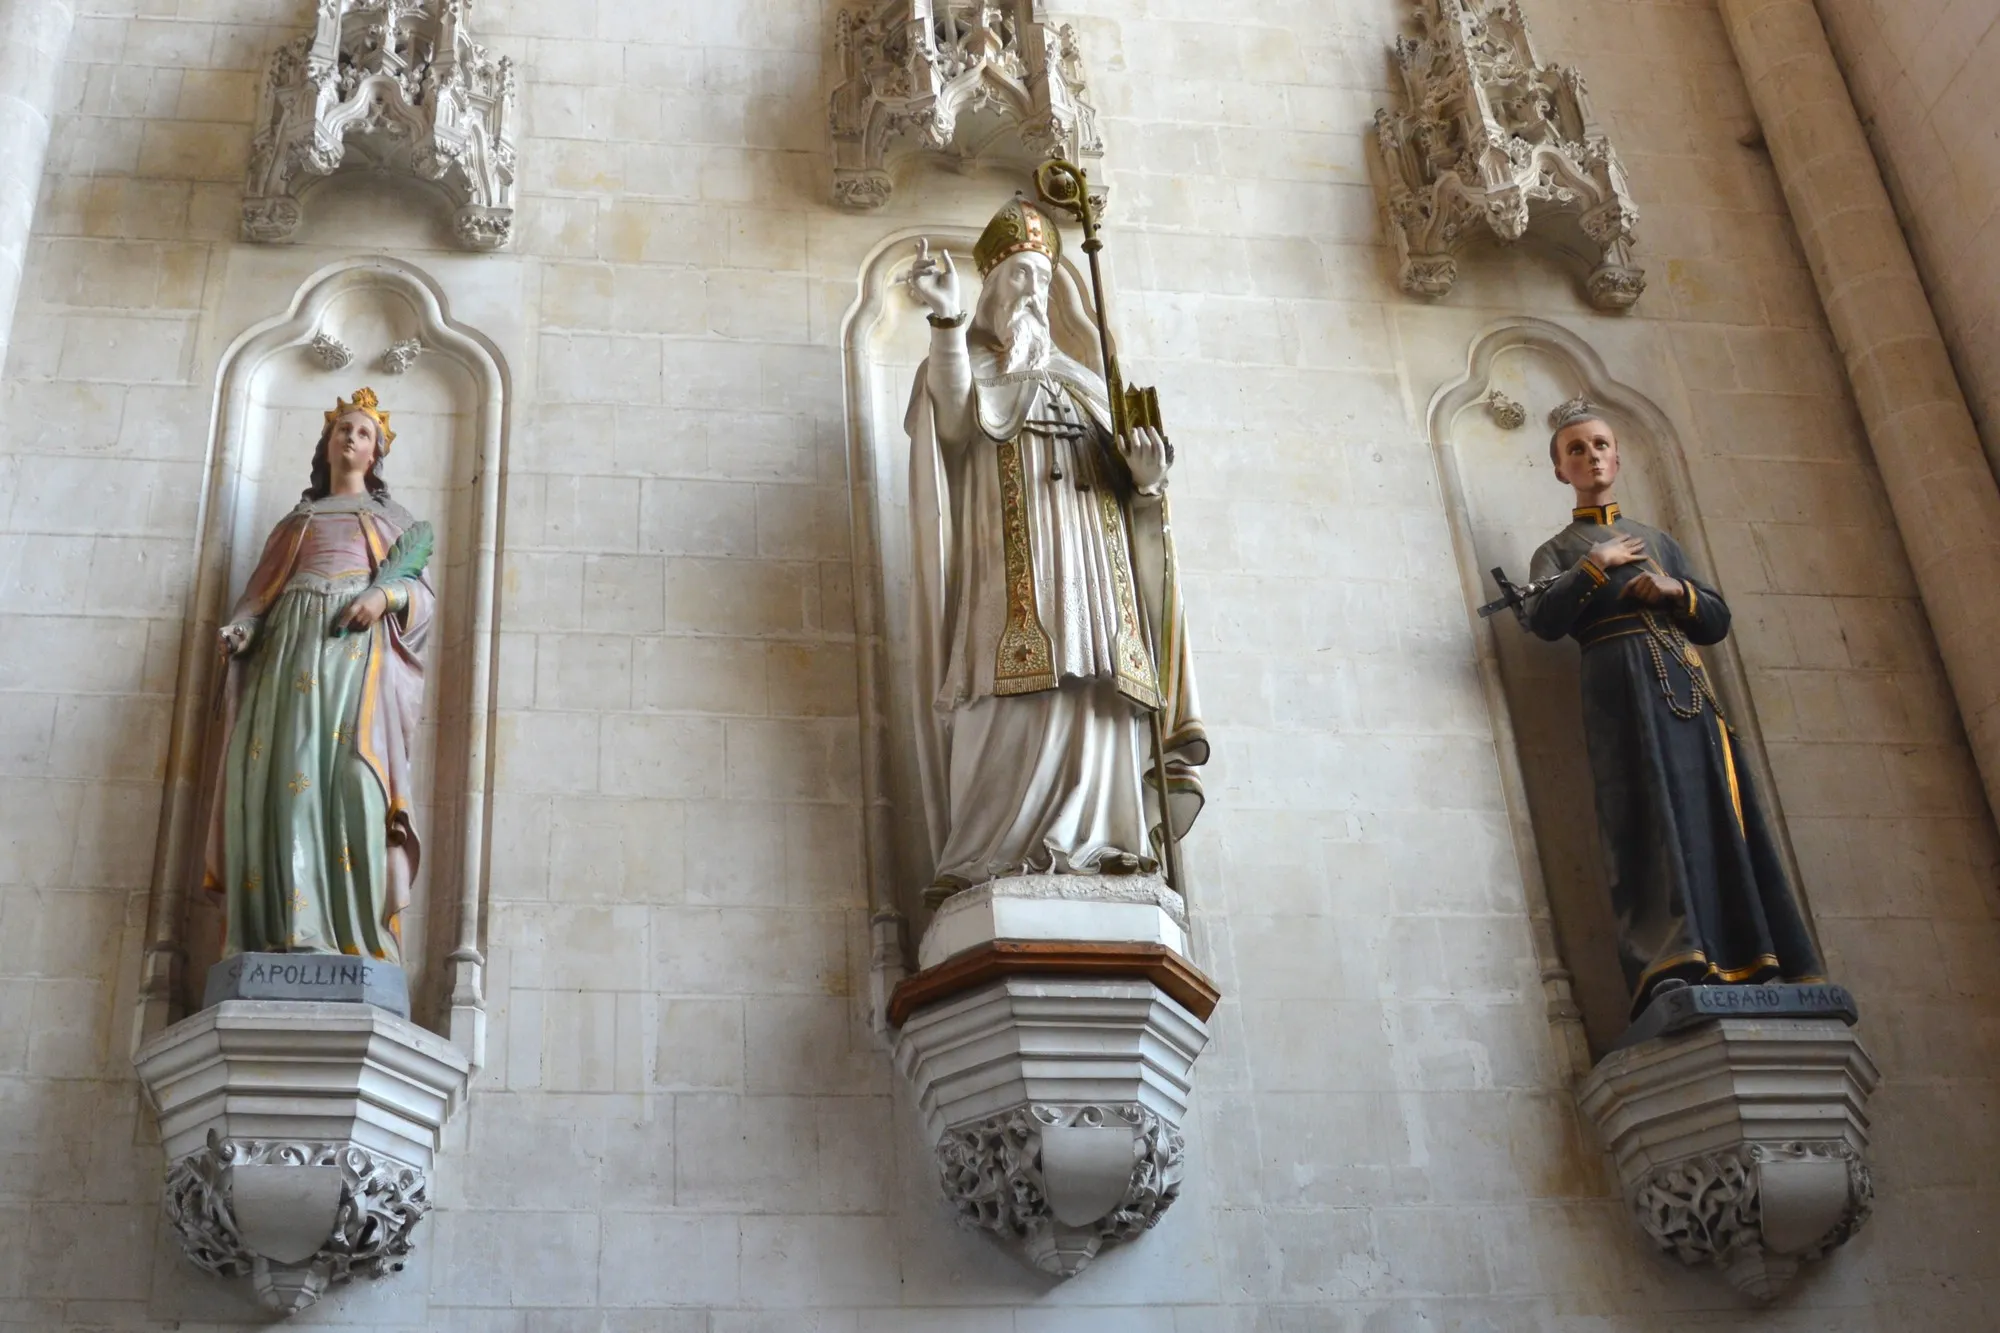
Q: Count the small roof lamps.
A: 0